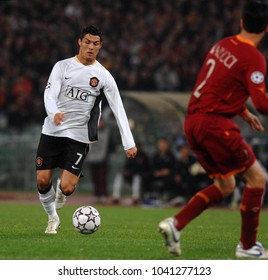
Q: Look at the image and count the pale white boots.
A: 4